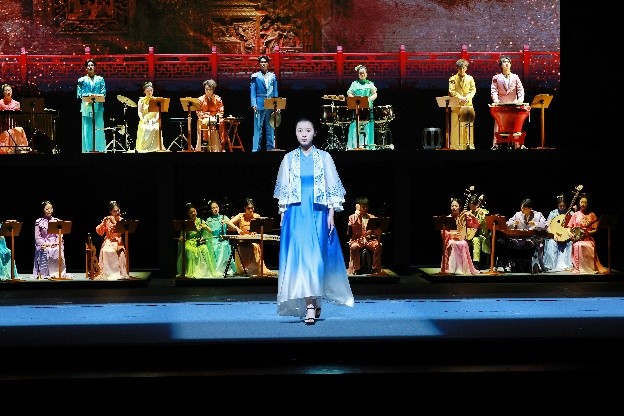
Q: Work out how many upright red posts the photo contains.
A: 9